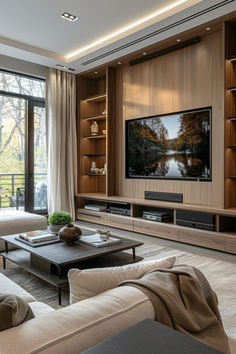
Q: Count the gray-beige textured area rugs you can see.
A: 1